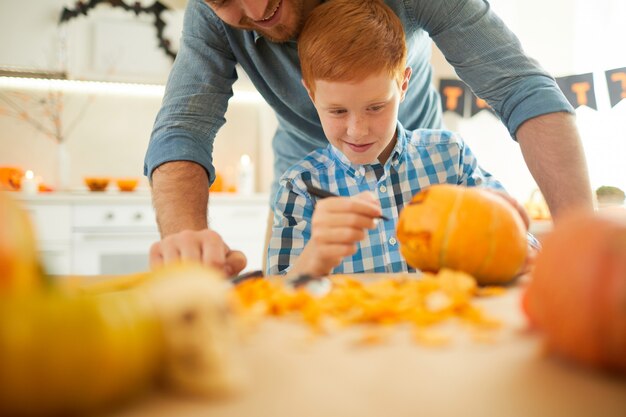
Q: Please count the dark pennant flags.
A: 4